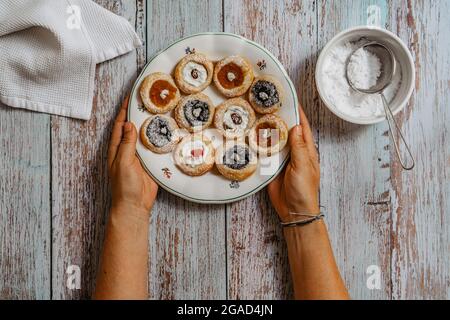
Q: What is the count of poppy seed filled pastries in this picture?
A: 4